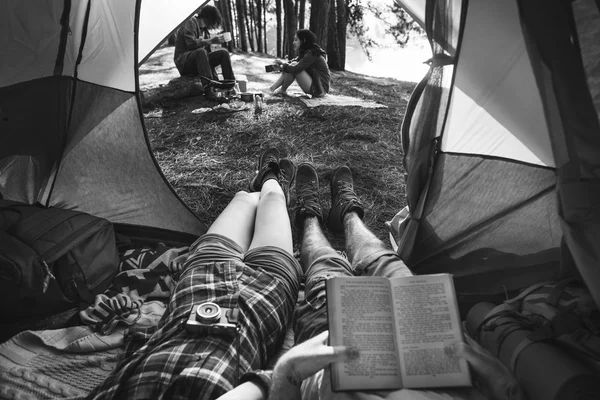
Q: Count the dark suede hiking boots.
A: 4